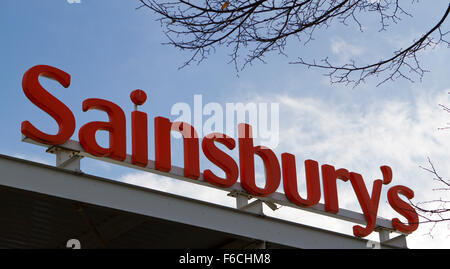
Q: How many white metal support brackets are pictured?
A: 3